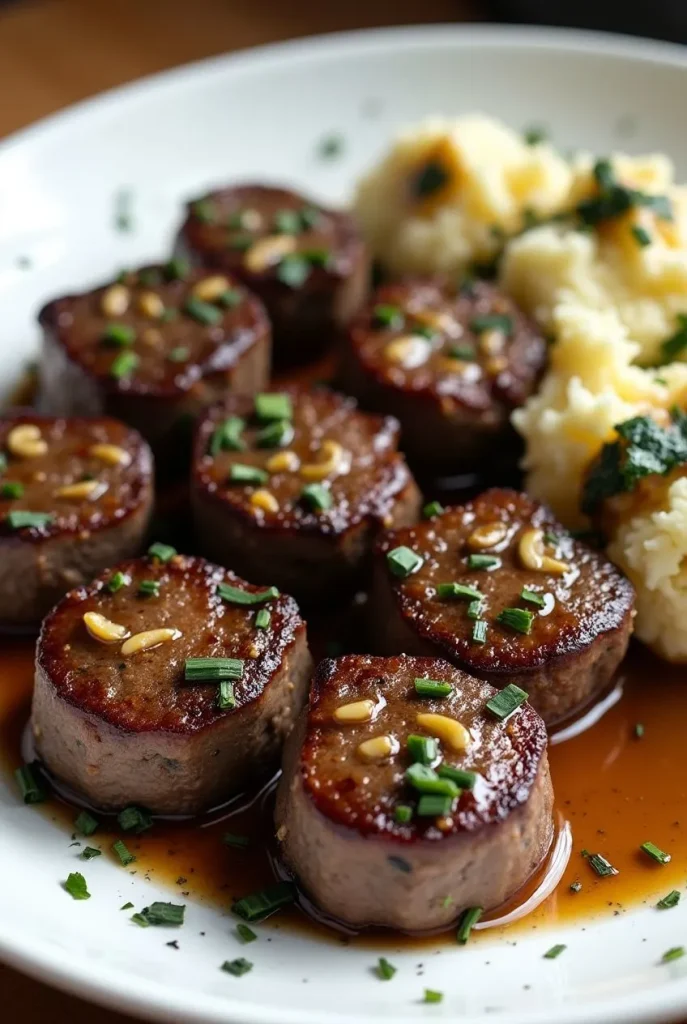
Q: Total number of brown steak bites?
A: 8